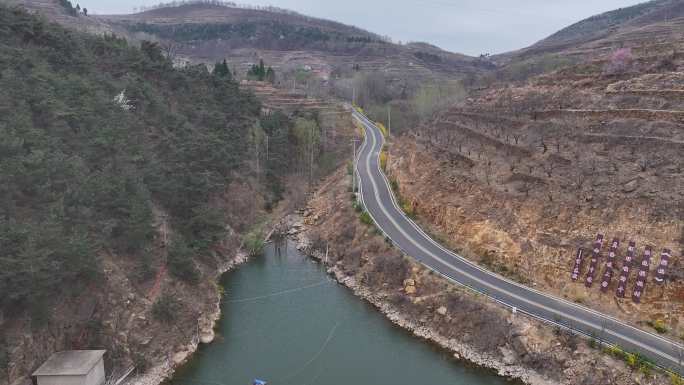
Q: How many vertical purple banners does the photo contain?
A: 6